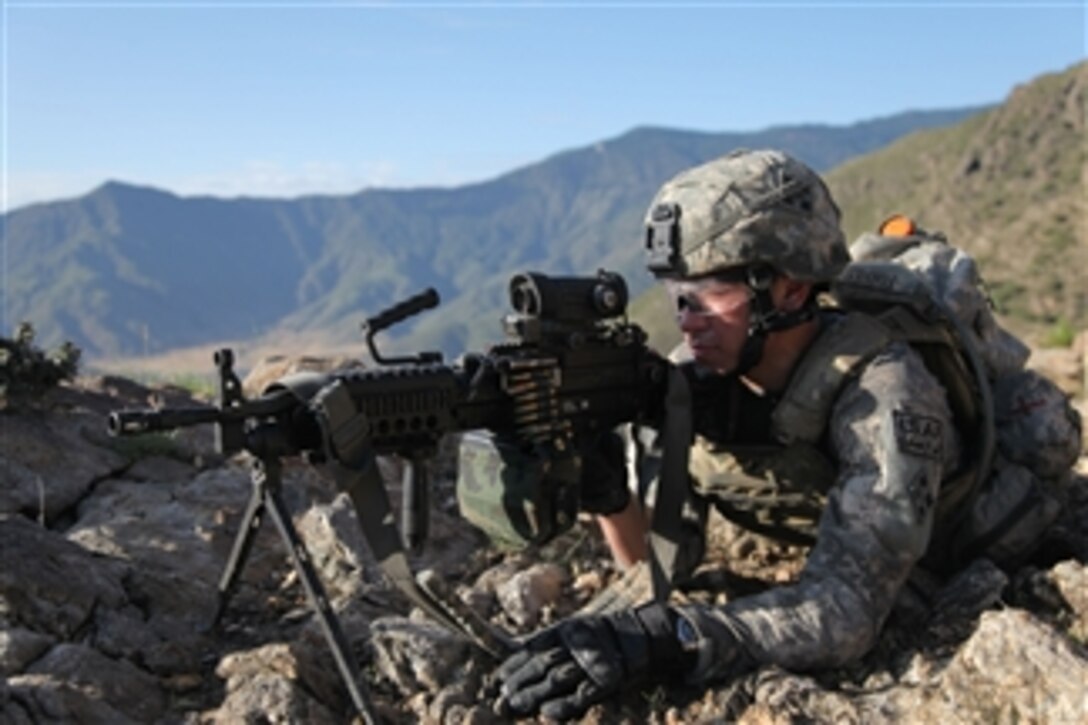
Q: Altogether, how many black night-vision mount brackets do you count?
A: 1